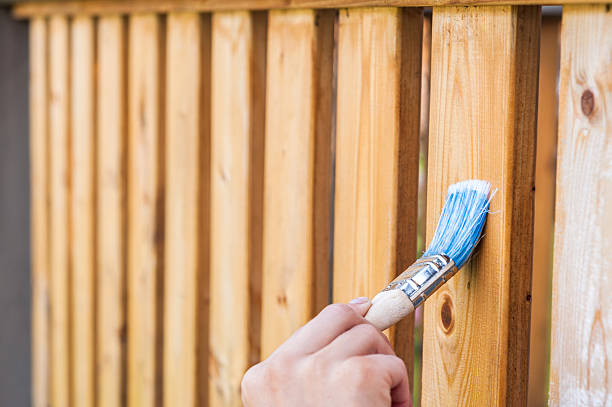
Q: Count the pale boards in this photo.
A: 11